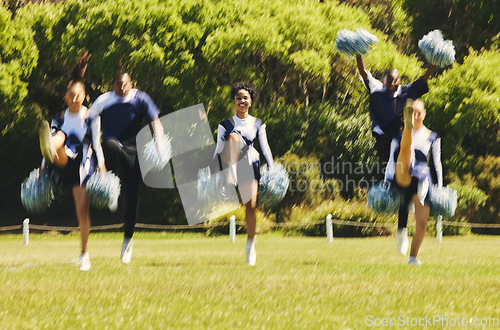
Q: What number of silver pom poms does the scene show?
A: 9